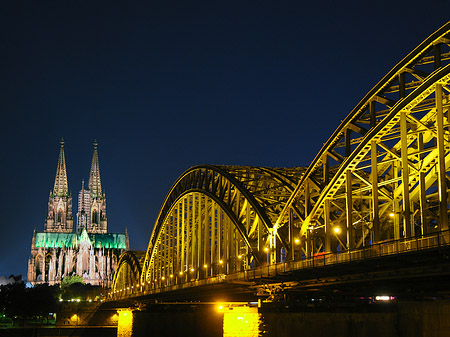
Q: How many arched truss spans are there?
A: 3